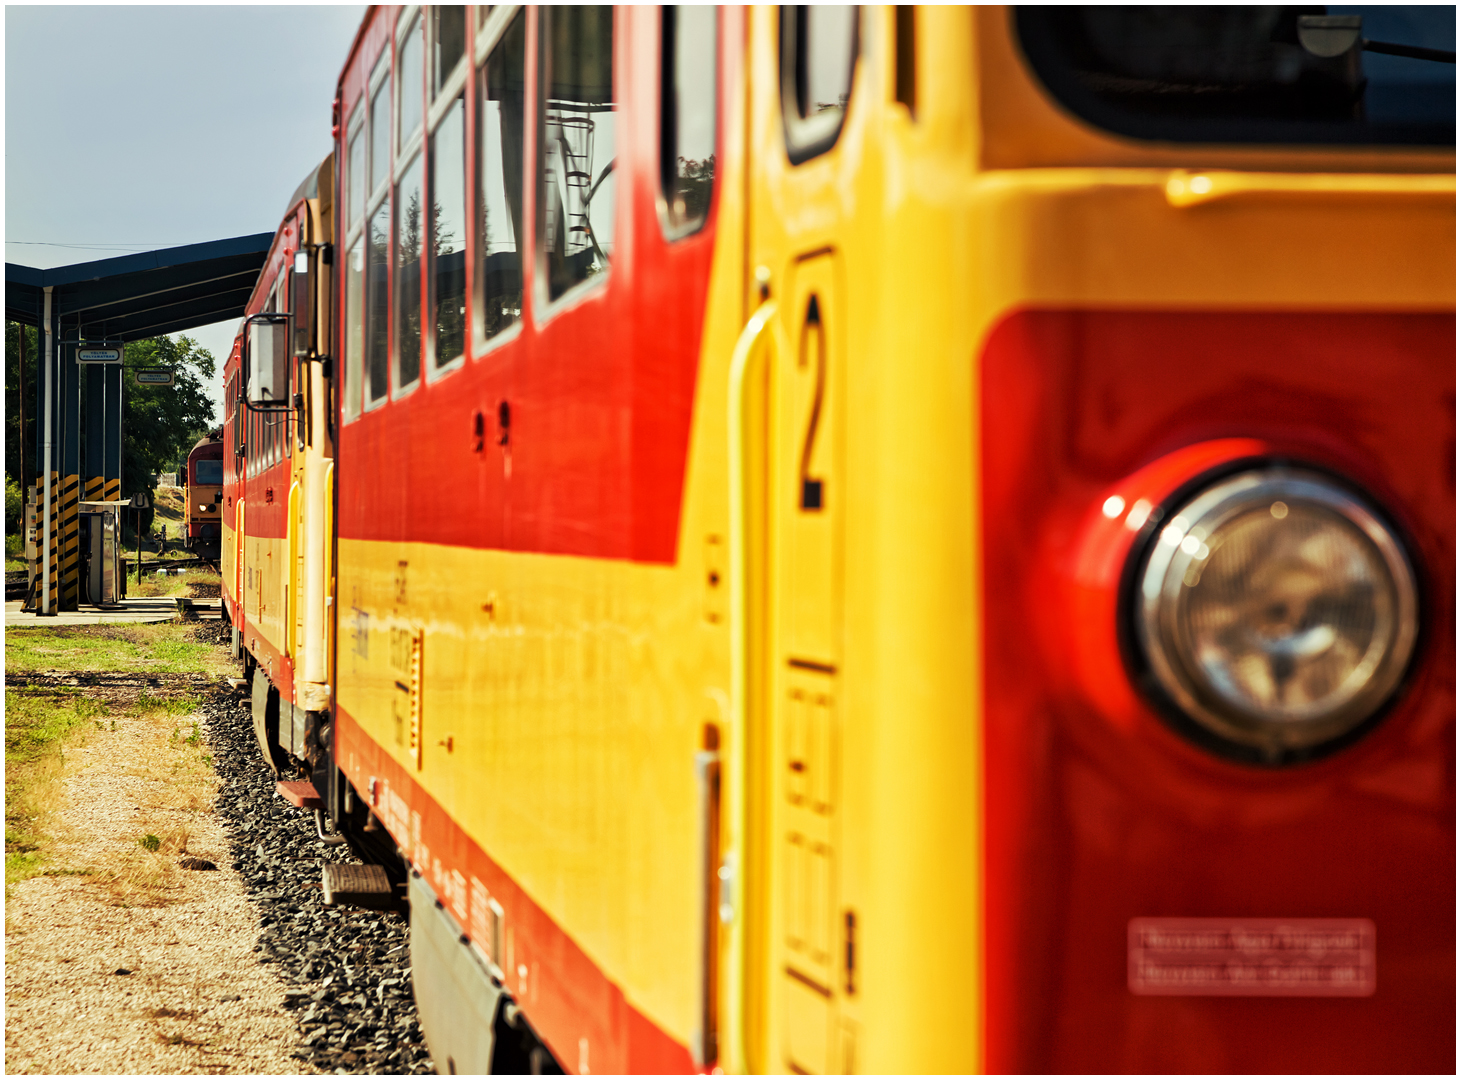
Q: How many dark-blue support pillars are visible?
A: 4